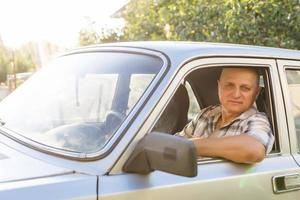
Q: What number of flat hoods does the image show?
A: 1